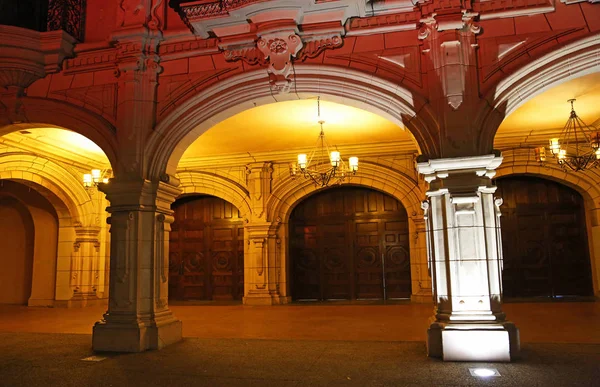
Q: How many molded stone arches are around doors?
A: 3